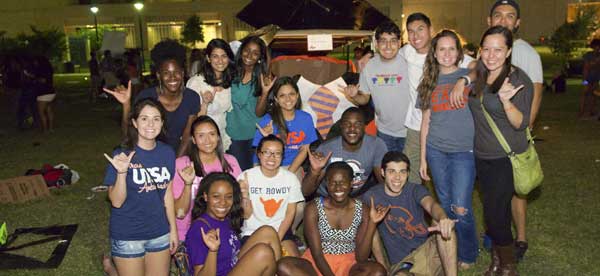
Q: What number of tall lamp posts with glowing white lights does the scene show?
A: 2